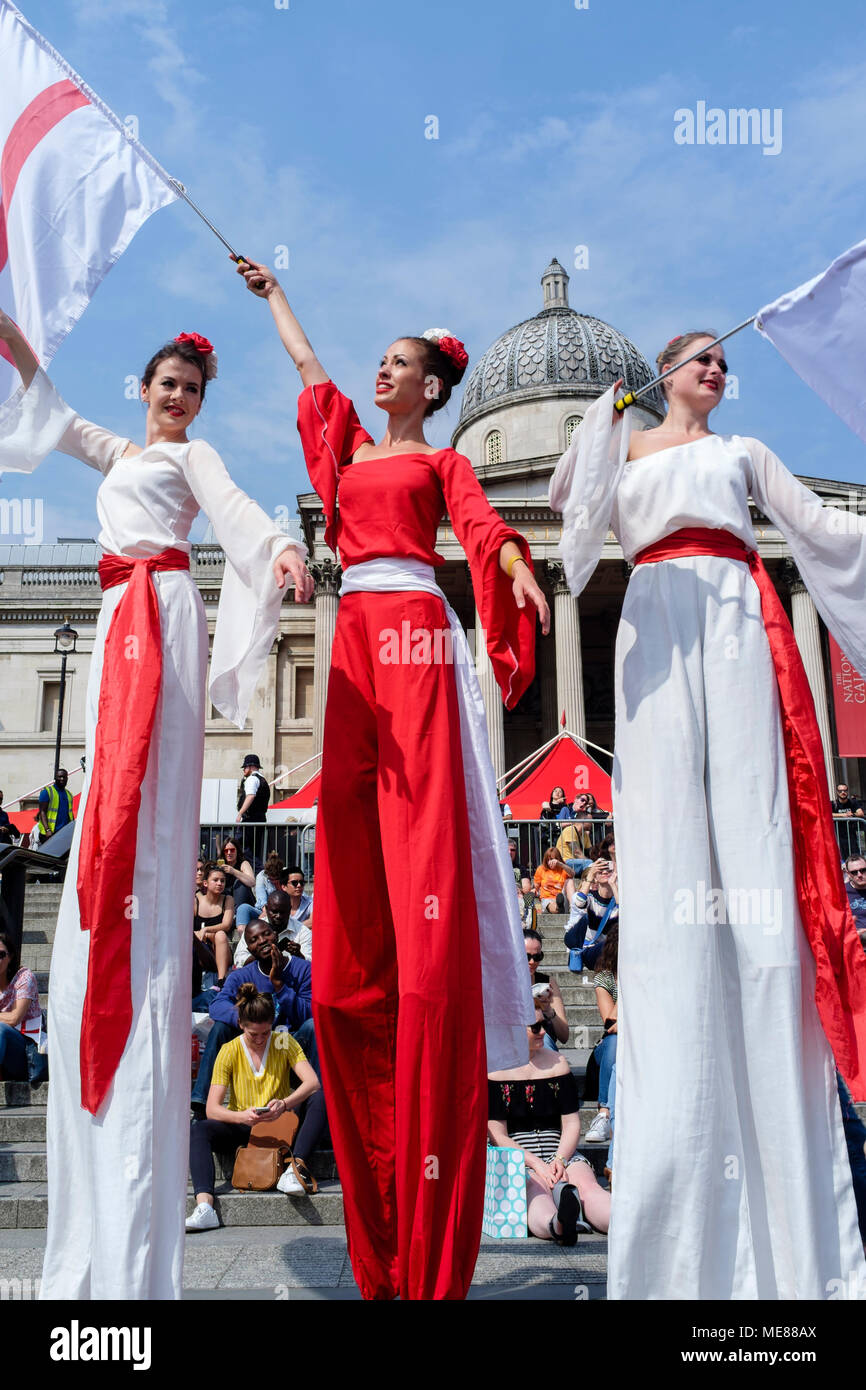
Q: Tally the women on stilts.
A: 3